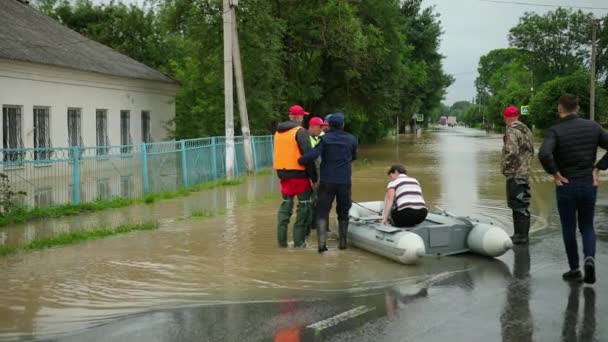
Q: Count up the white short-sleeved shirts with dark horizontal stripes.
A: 1